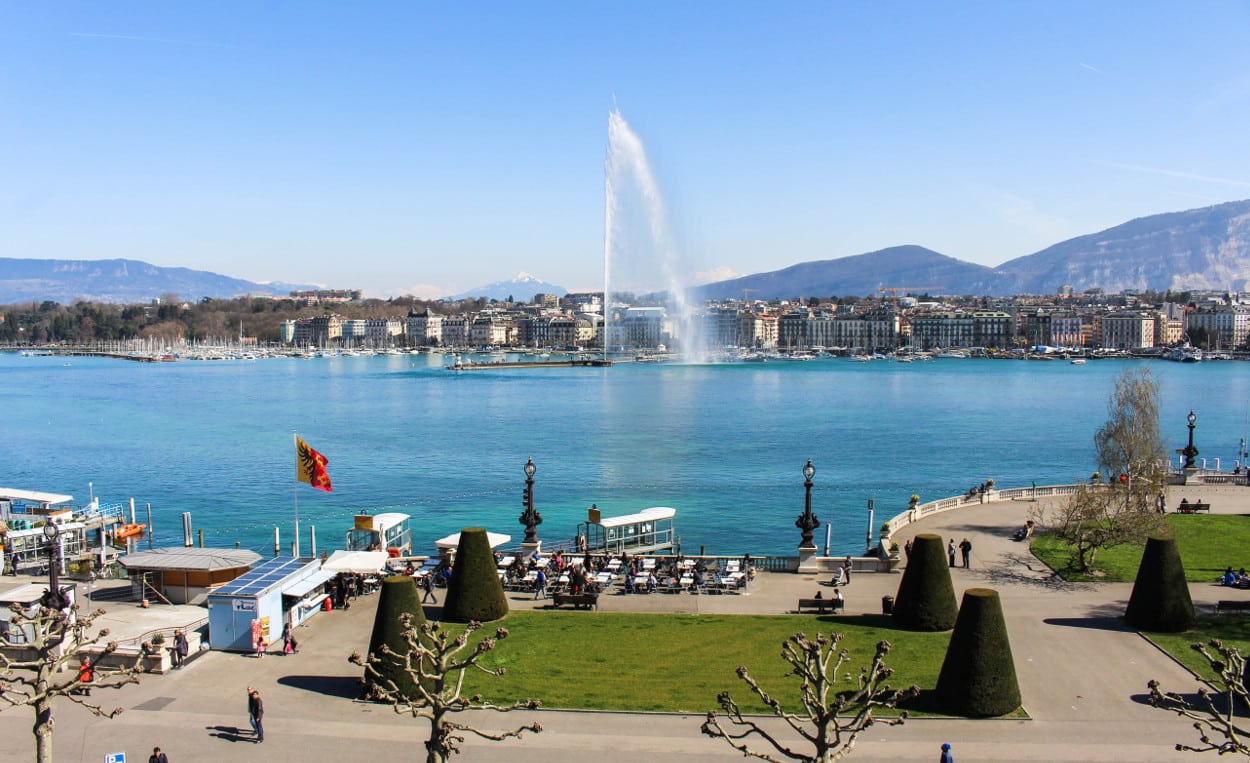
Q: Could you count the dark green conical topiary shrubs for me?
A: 5